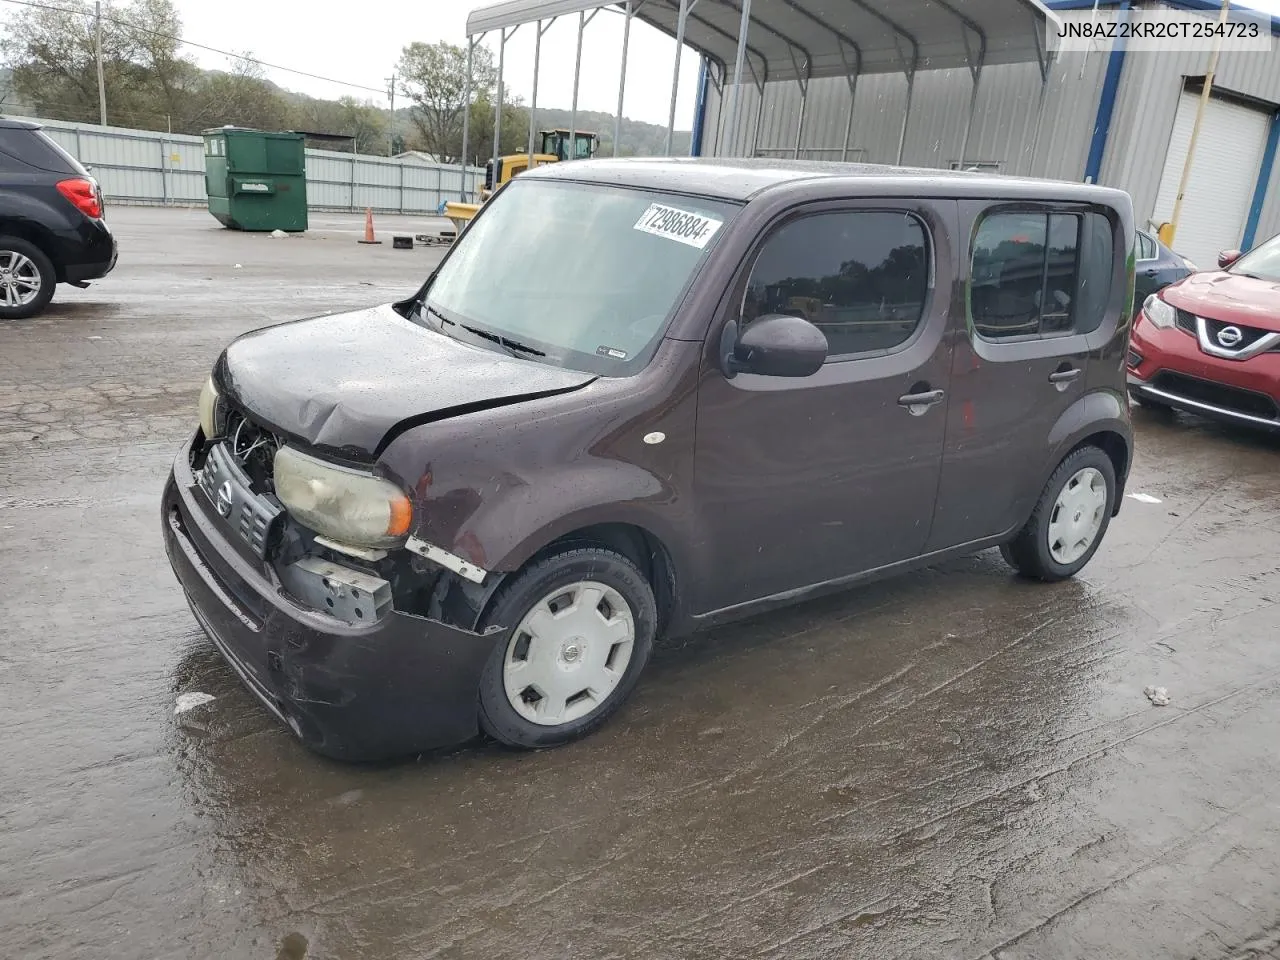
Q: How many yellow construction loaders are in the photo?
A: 1